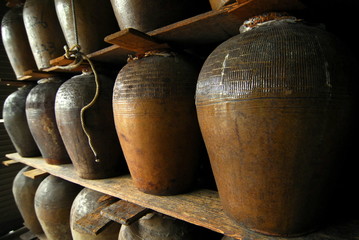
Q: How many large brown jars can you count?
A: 2